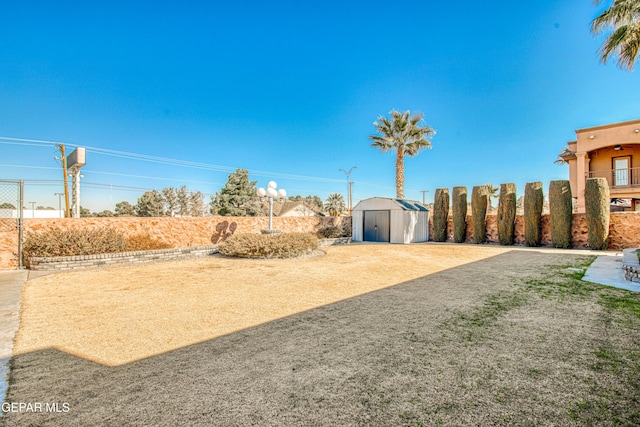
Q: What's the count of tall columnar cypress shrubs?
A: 7